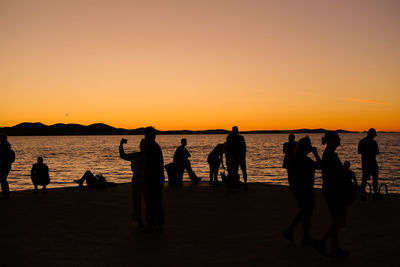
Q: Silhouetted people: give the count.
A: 13